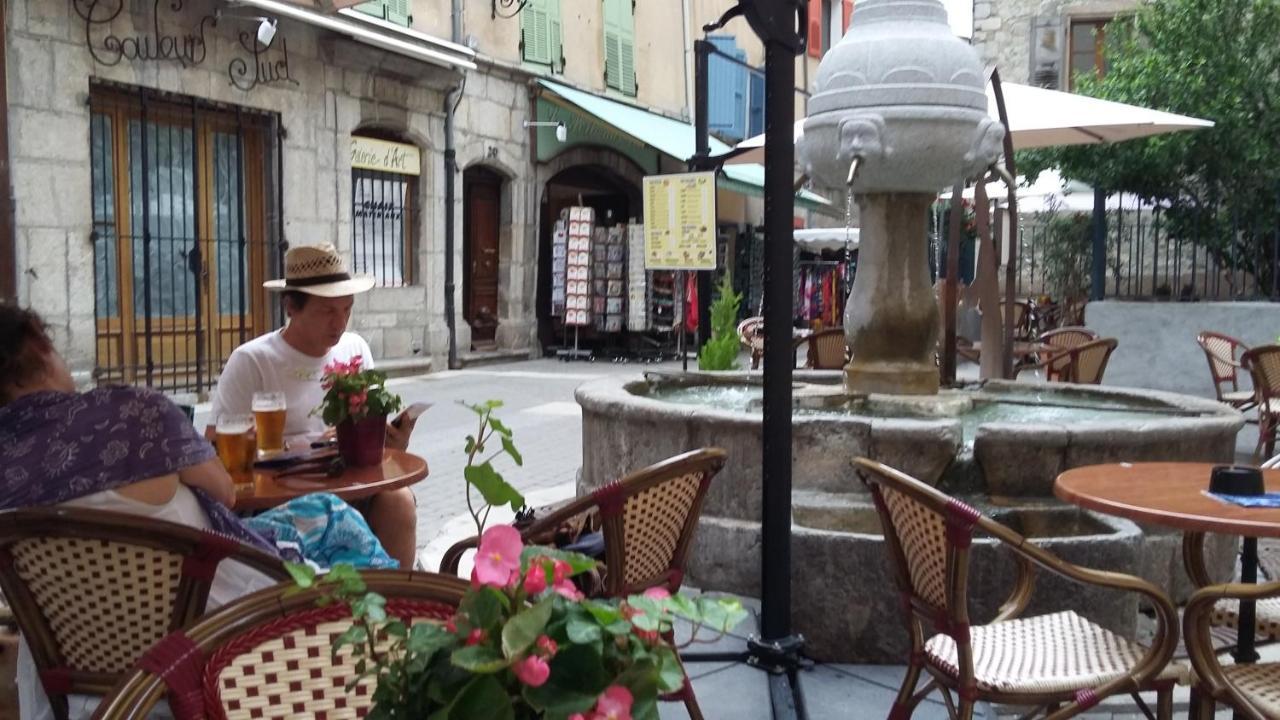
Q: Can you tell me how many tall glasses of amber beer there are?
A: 2